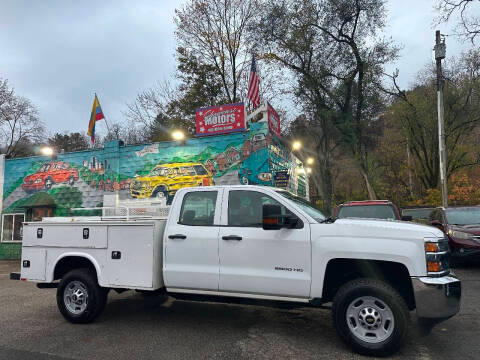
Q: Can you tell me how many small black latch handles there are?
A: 4